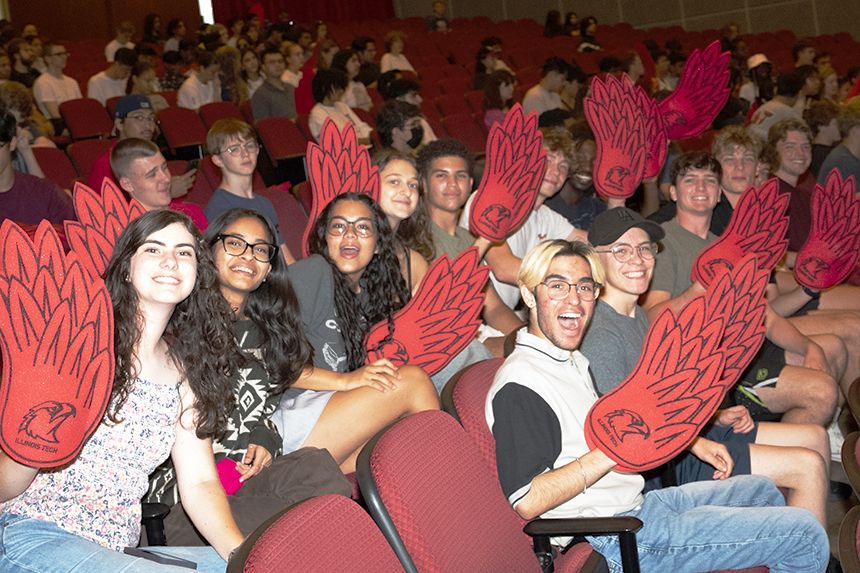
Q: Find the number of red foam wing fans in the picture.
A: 12